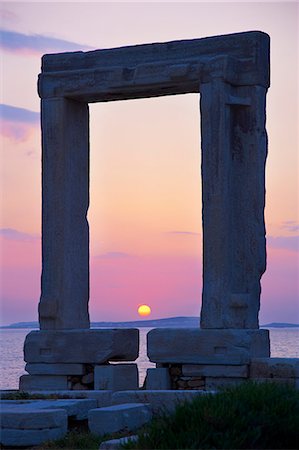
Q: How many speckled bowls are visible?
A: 0